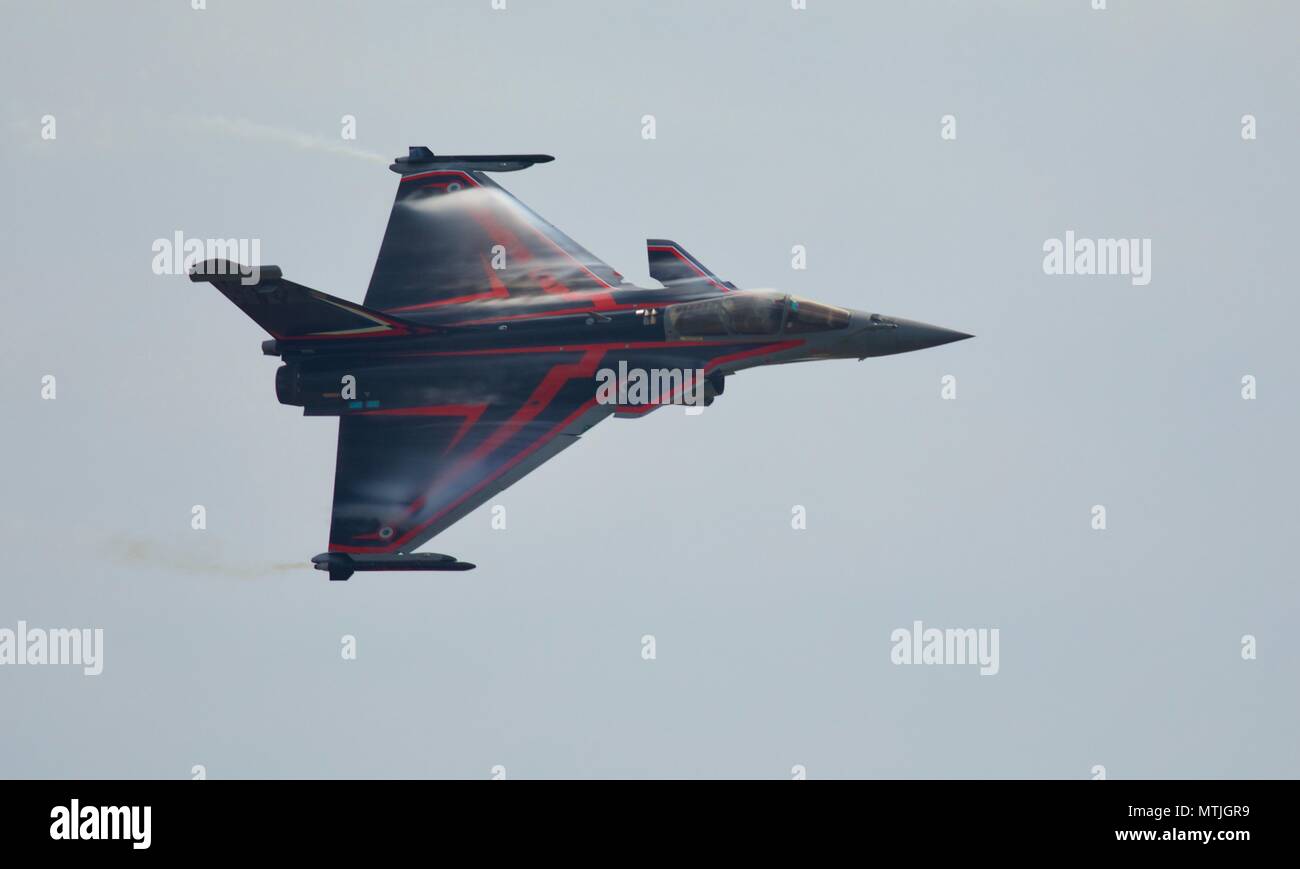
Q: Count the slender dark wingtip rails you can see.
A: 2